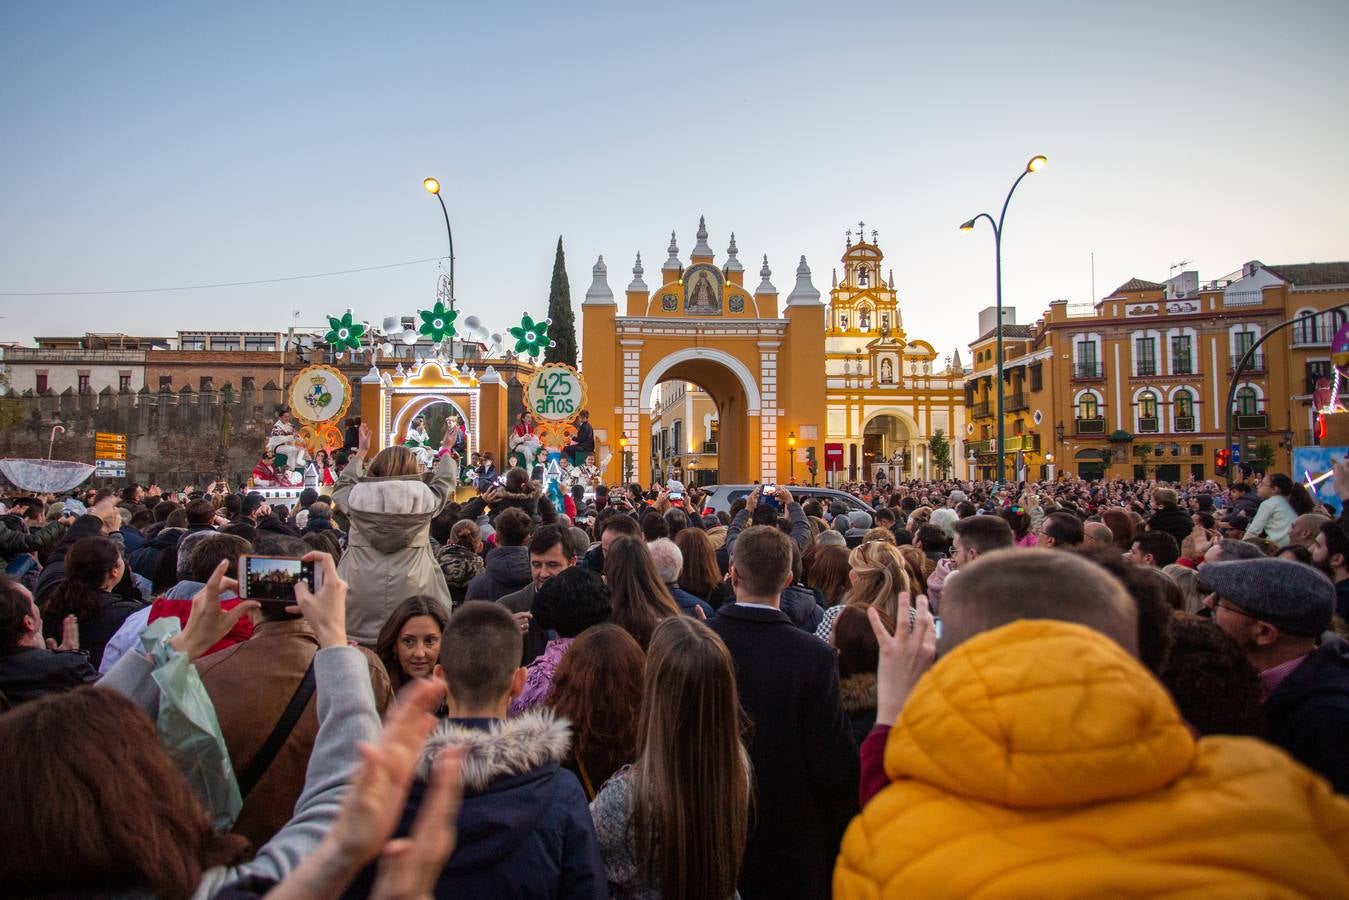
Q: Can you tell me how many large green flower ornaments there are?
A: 3